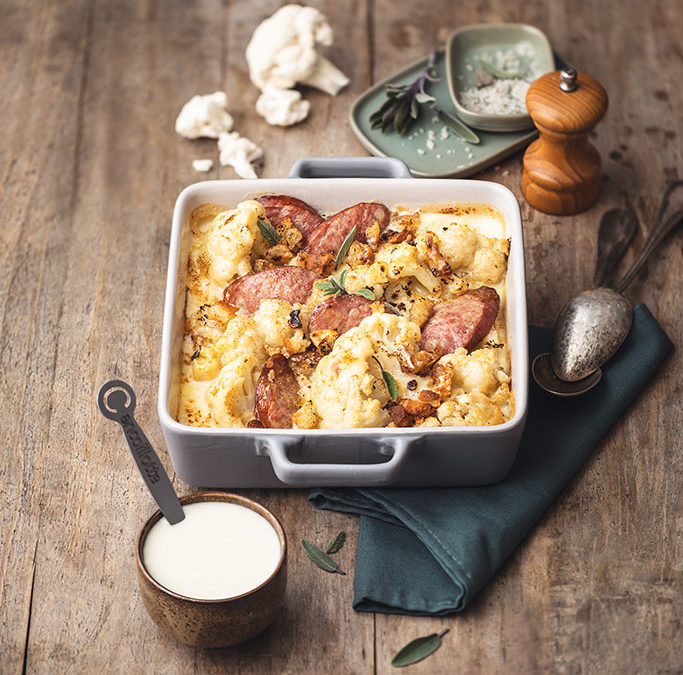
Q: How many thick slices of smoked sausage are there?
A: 6